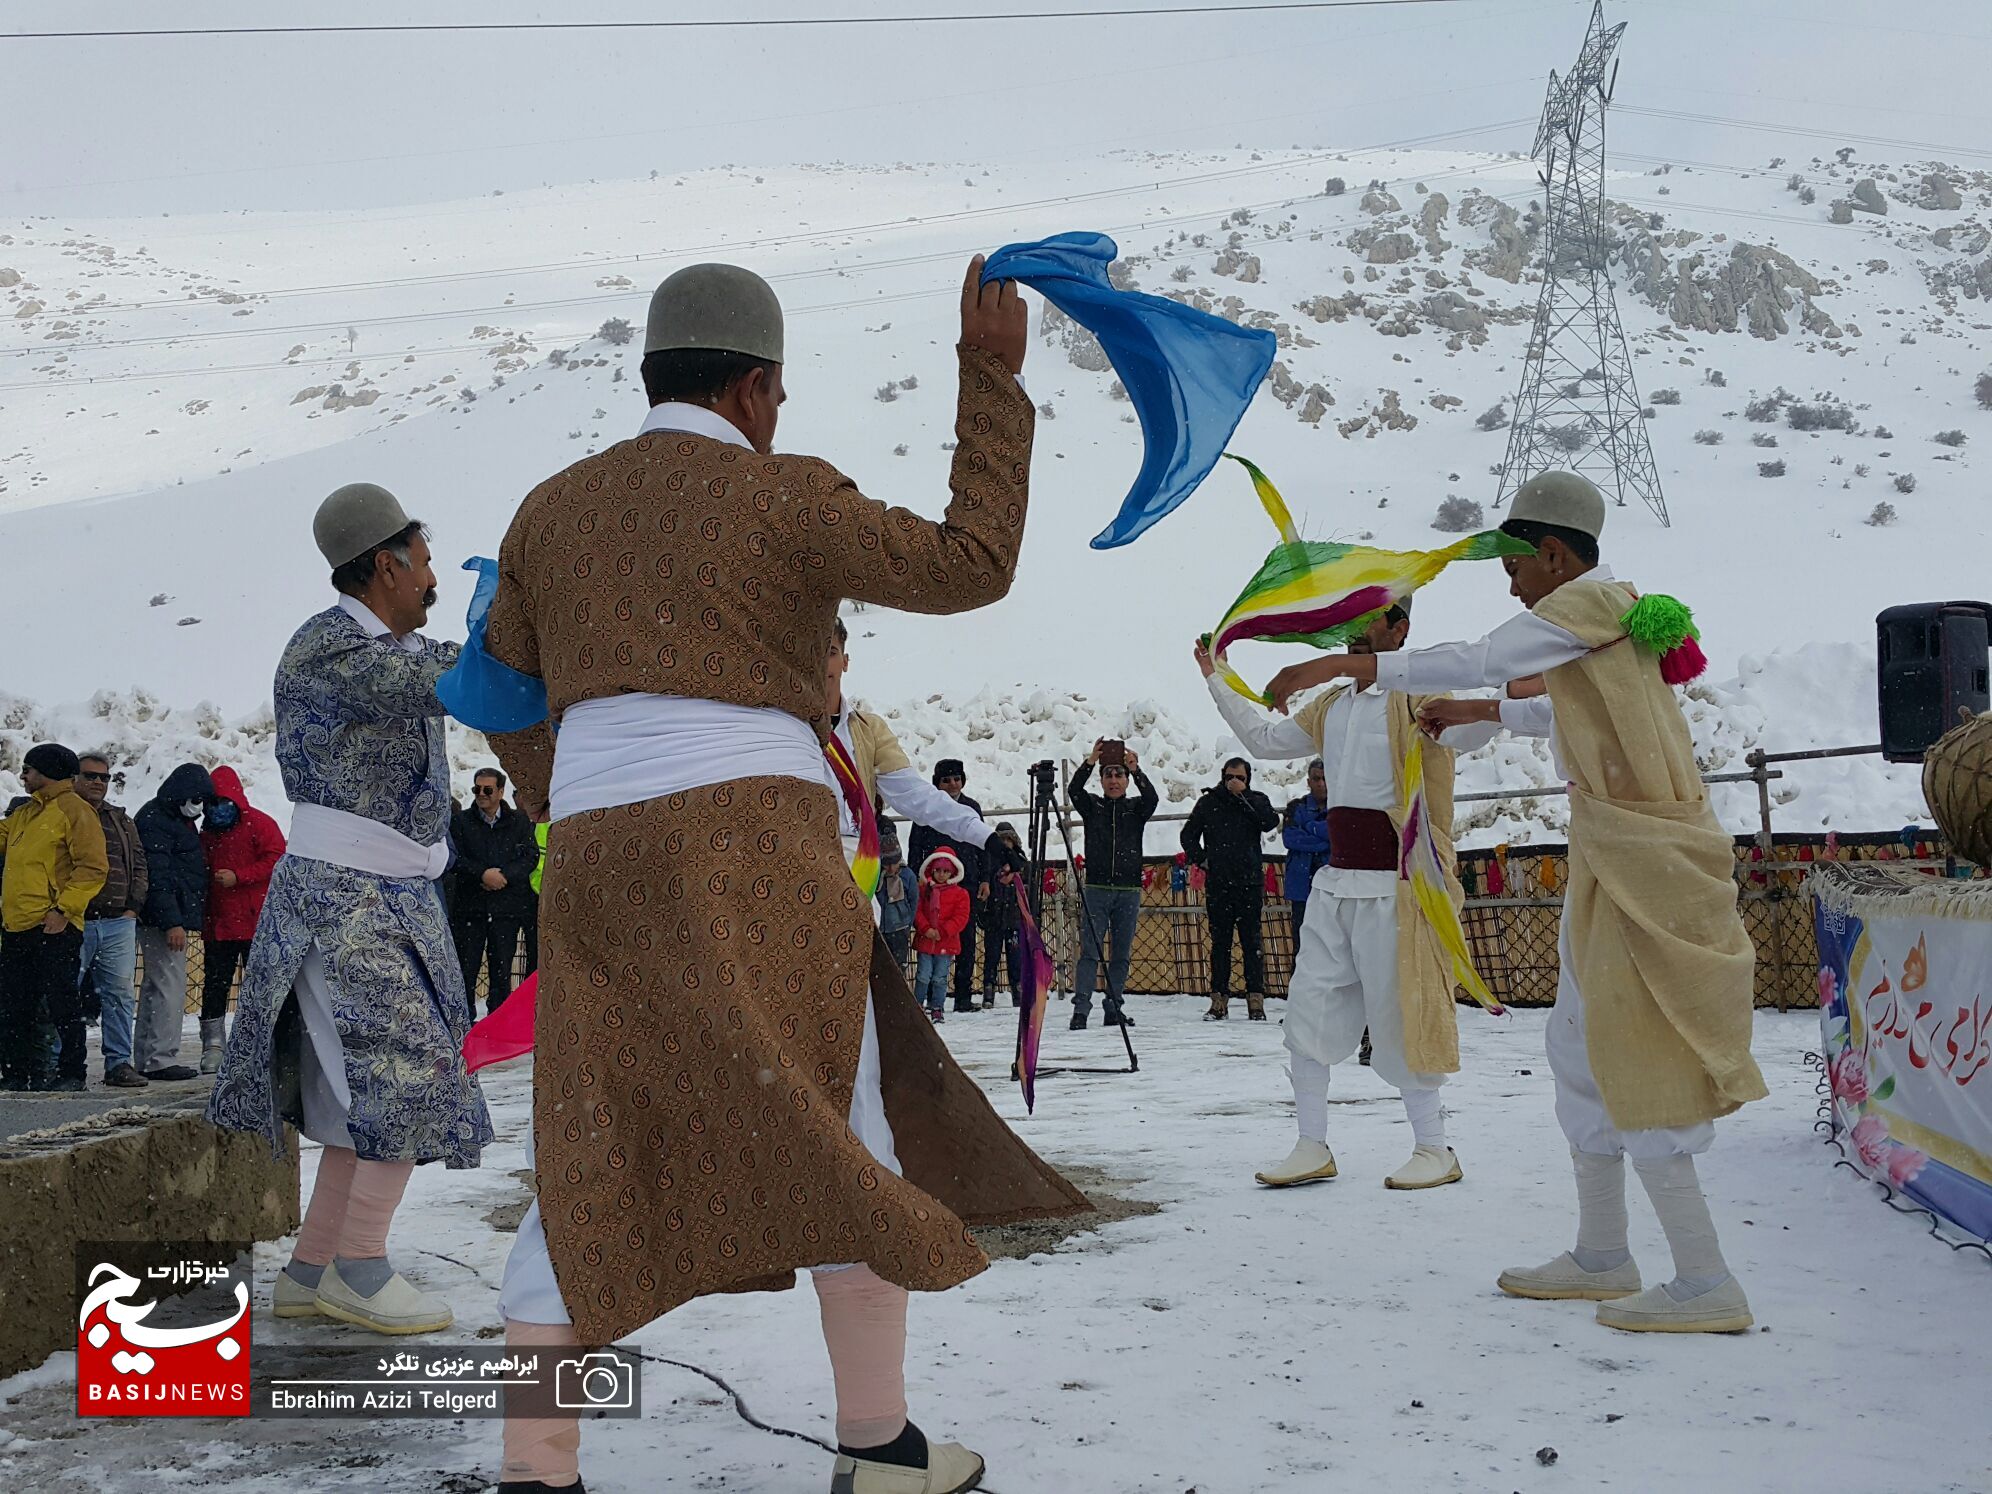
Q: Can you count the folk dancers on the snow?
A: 5